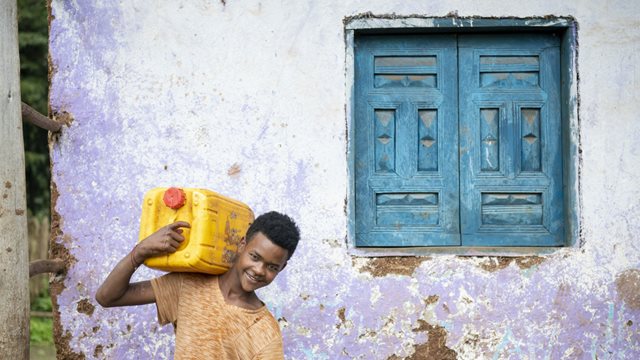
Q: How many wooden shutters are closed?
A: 2